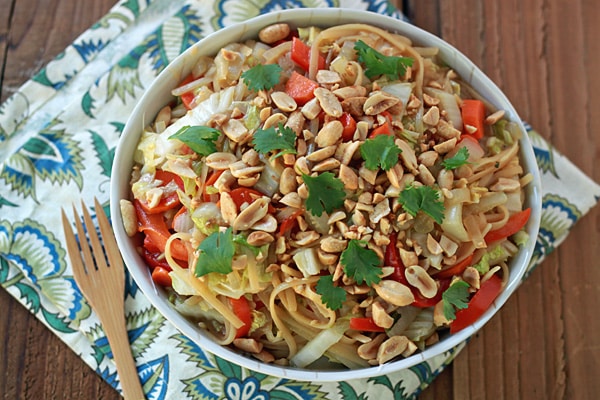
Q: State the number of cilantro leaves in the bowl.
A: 12